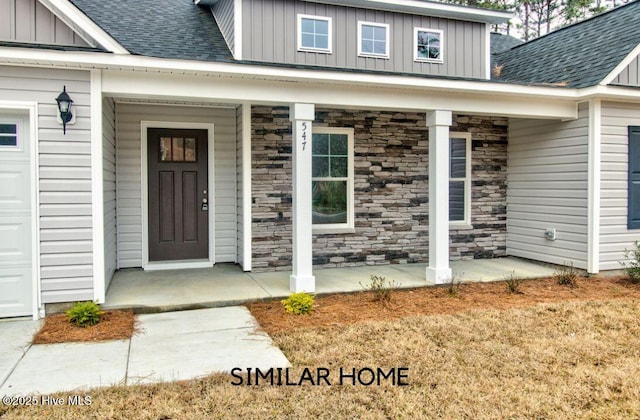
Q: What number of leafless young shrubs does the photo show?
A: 4